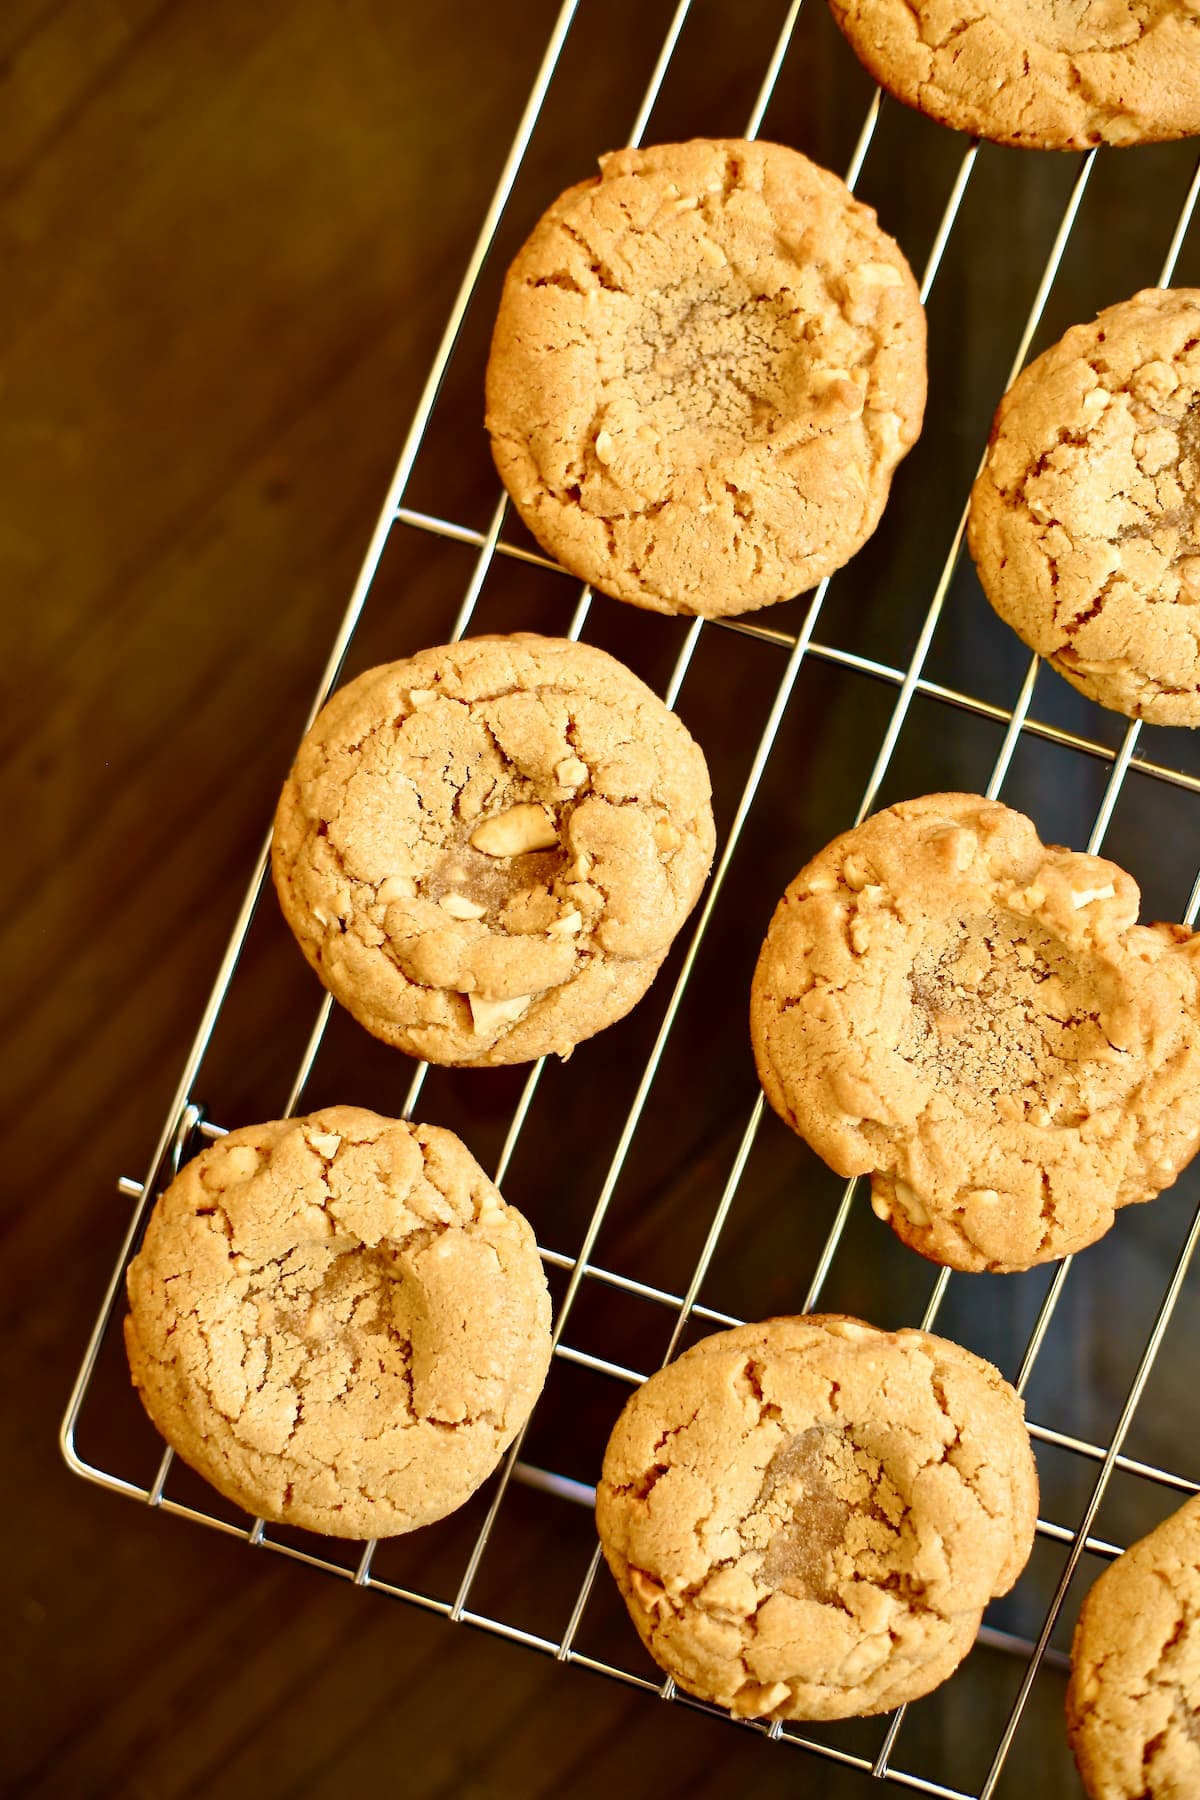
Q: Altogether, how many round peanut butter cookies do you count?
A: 8